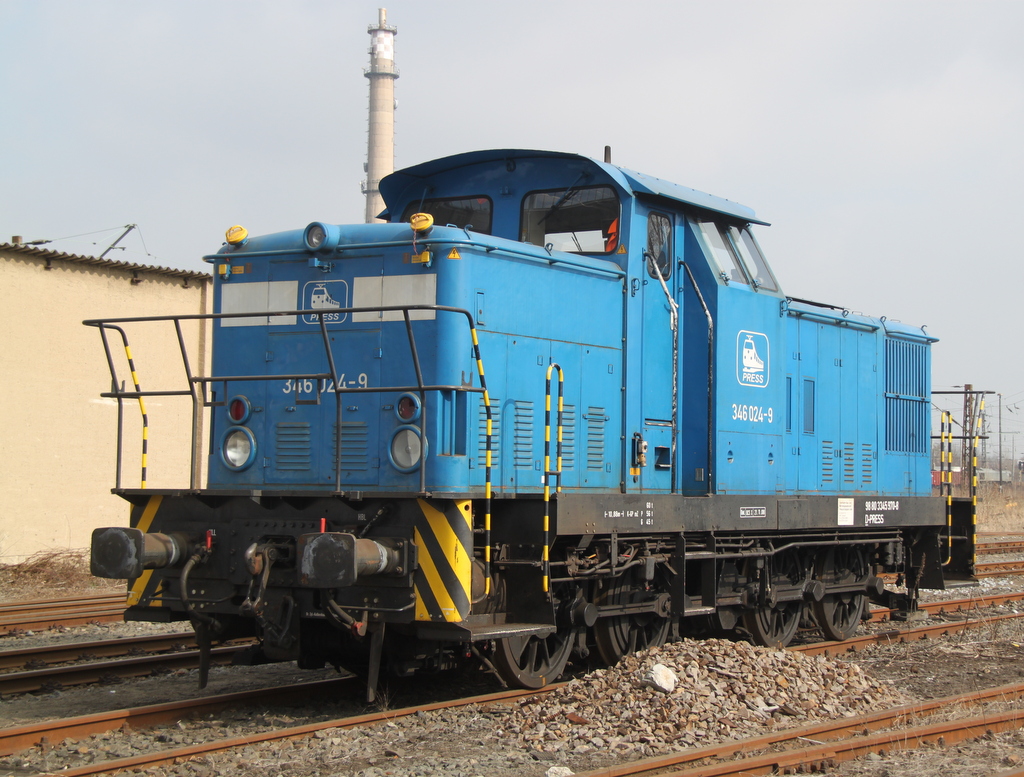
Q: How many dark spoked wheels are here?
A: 4